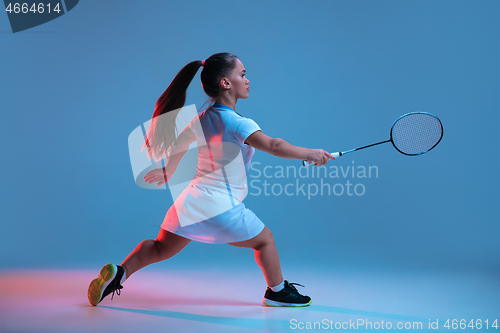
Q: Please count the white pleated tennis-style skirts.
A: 1